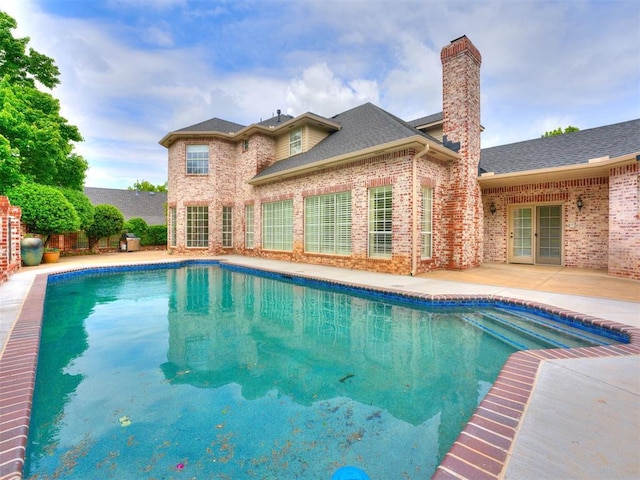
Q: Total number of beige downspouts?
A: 1